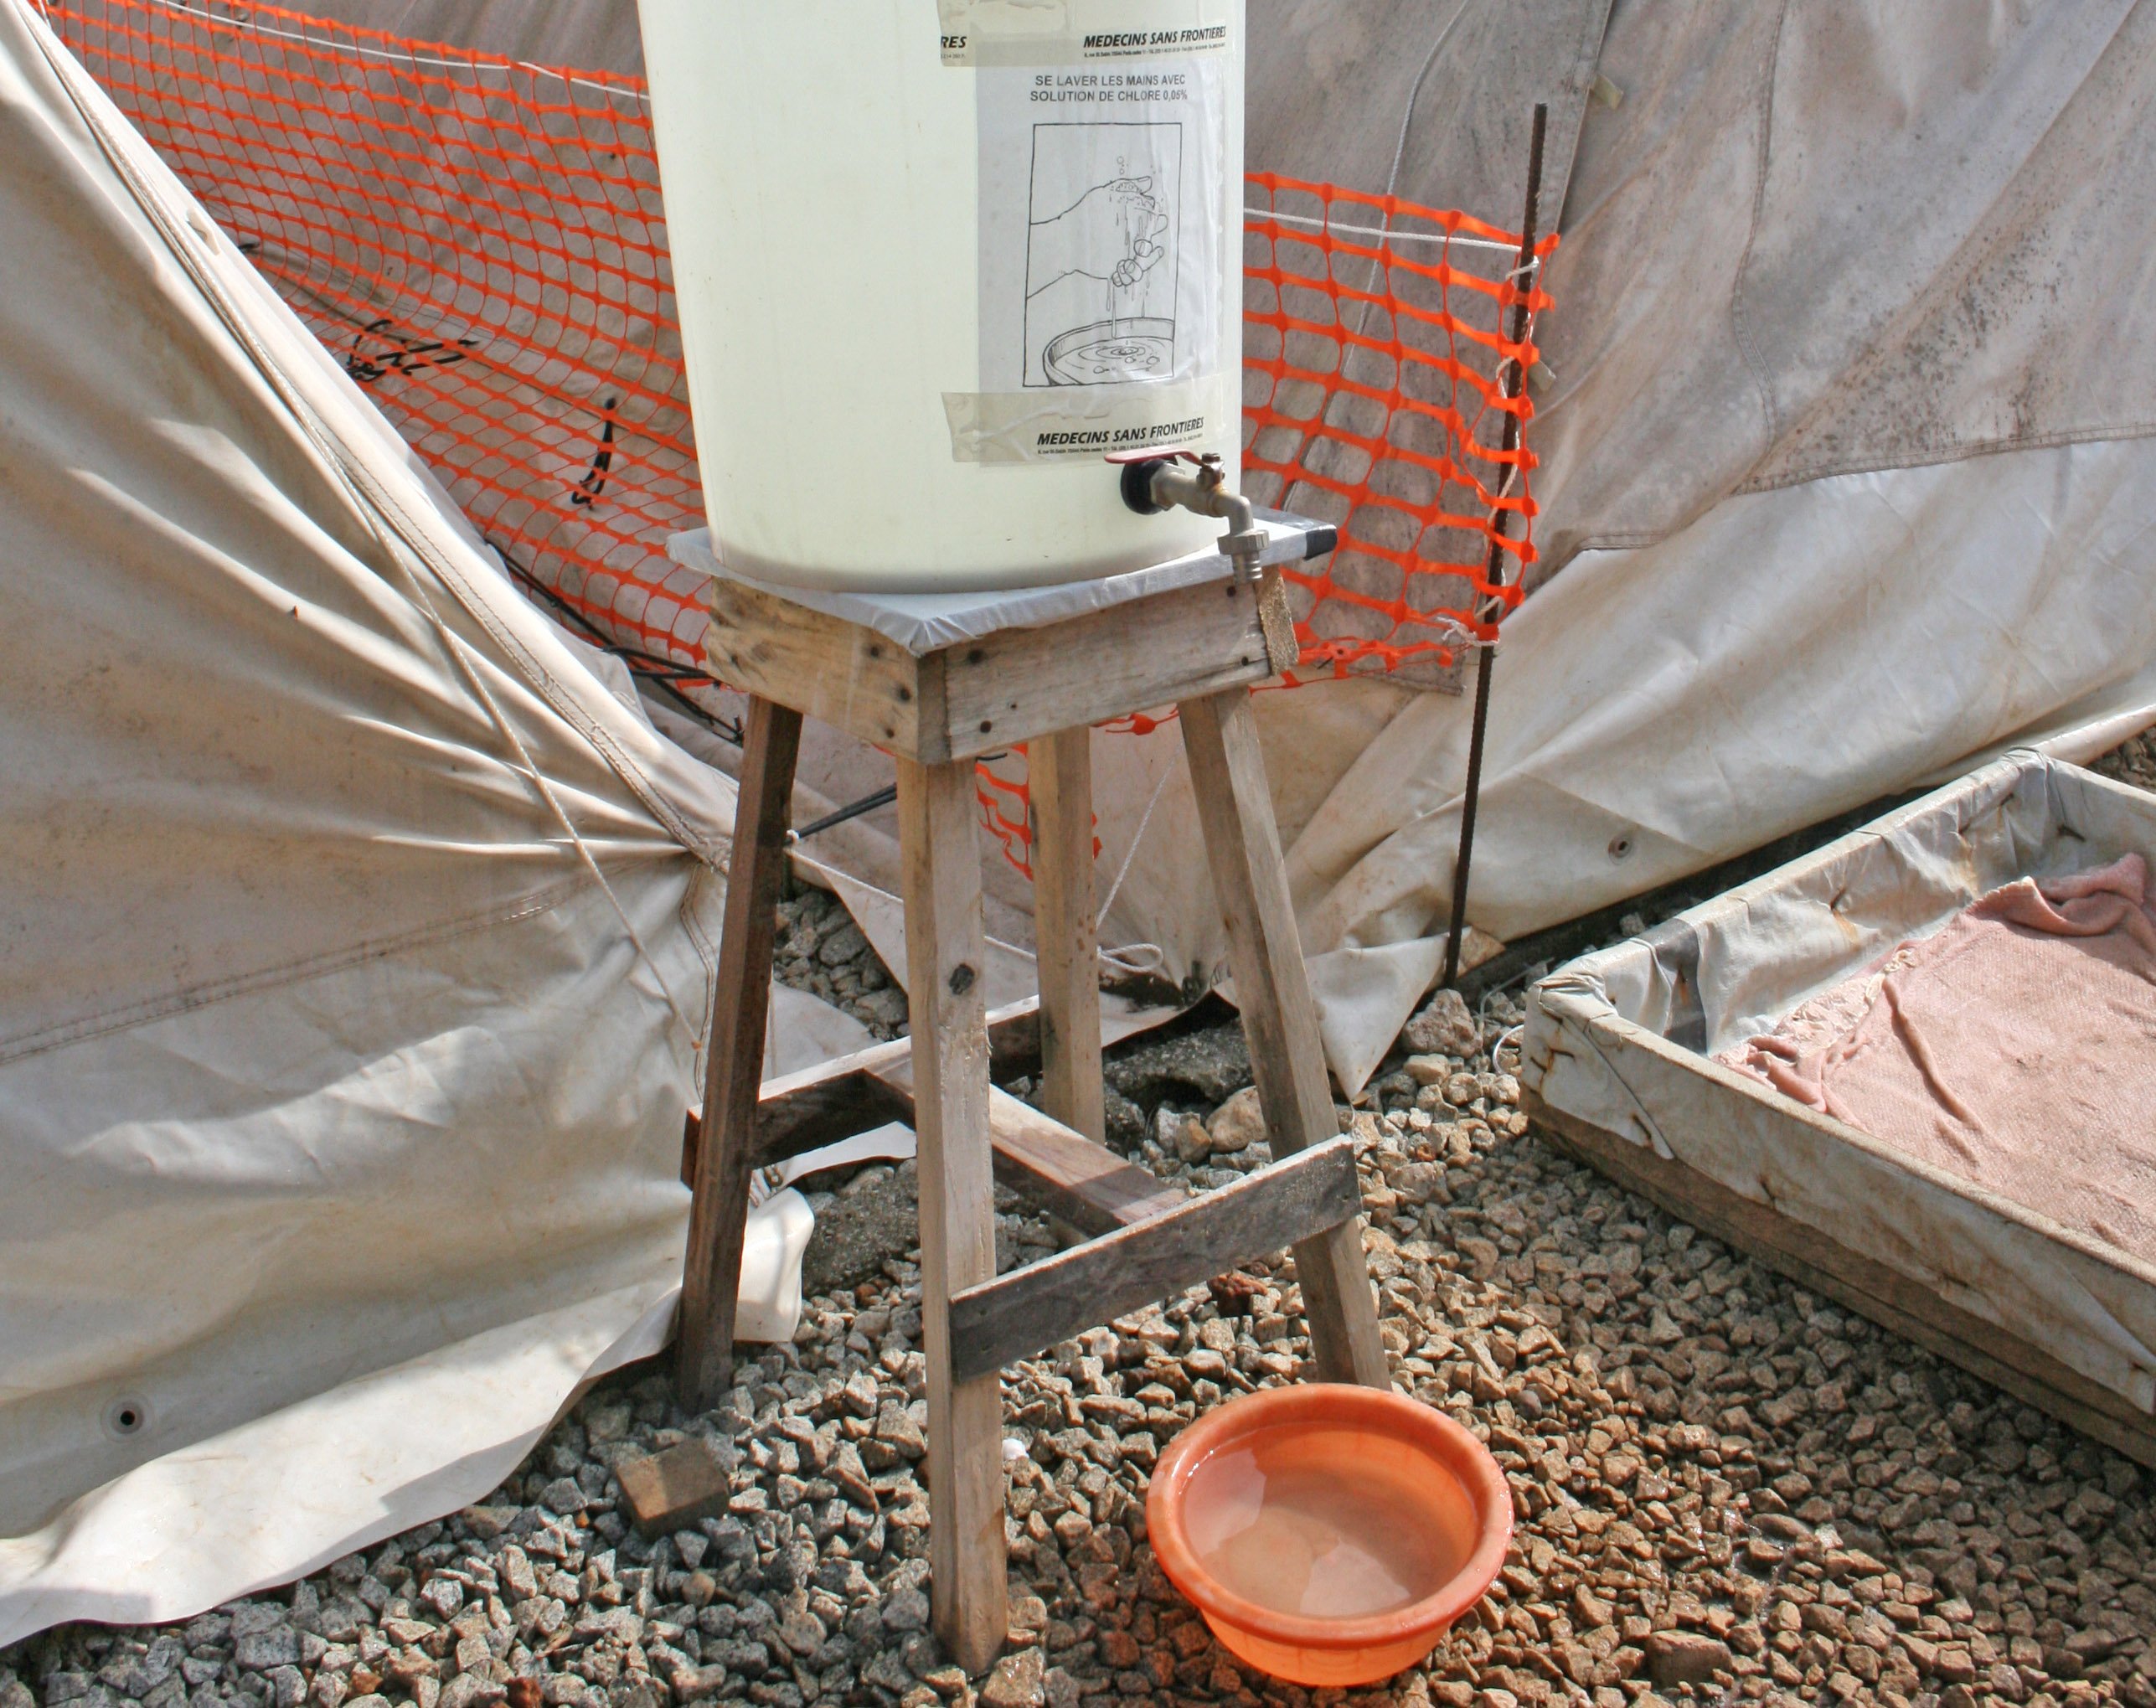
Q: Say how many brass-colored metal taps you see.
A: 1